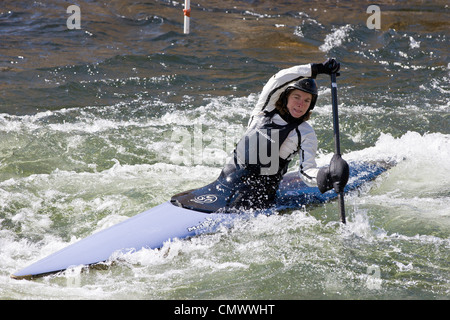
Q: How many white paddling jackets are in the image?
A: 1